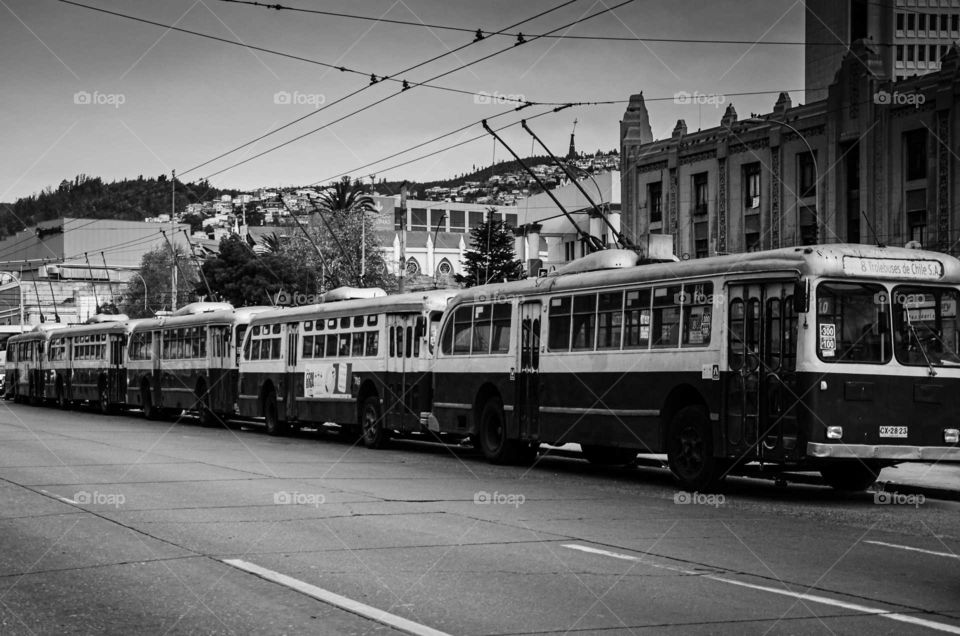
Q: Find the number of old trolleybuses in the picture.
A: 5